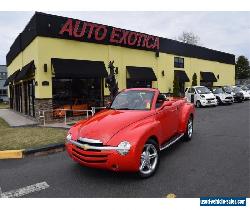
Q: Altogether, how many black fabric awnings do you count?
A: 6